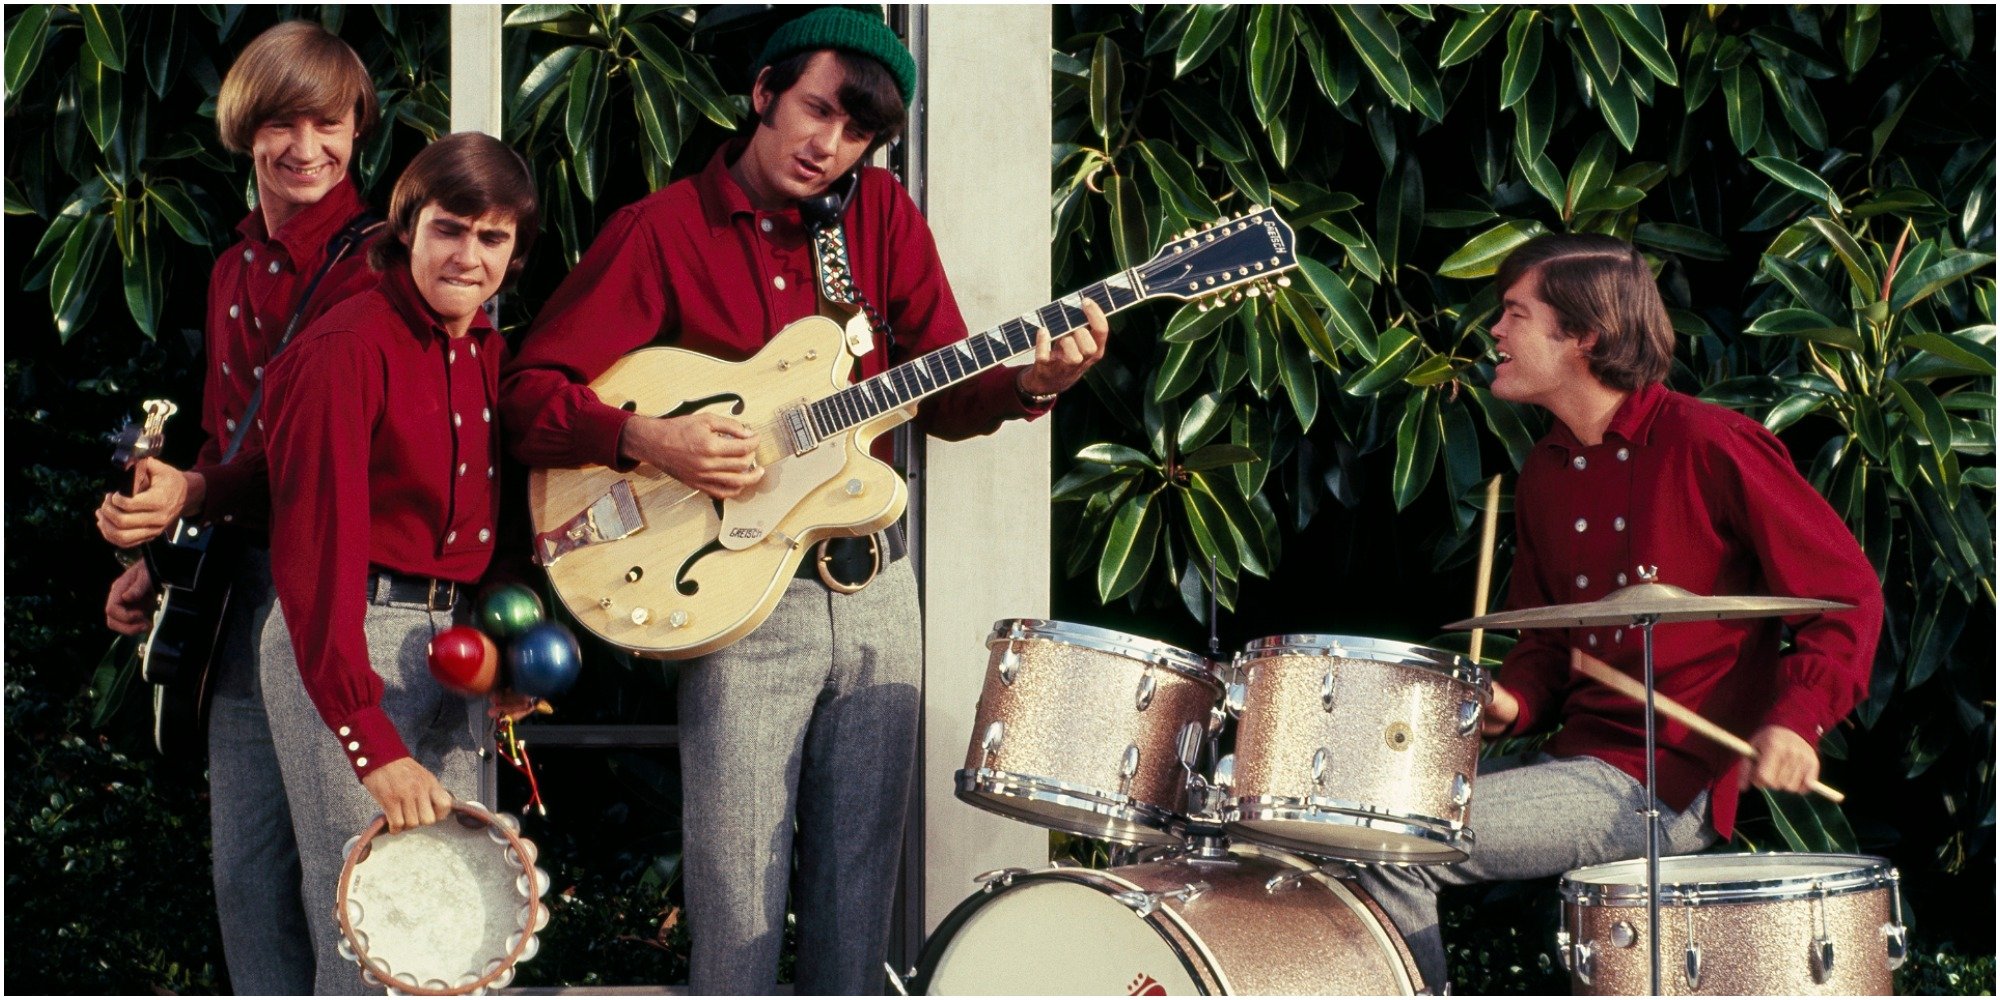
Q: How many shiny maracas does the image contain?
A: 3